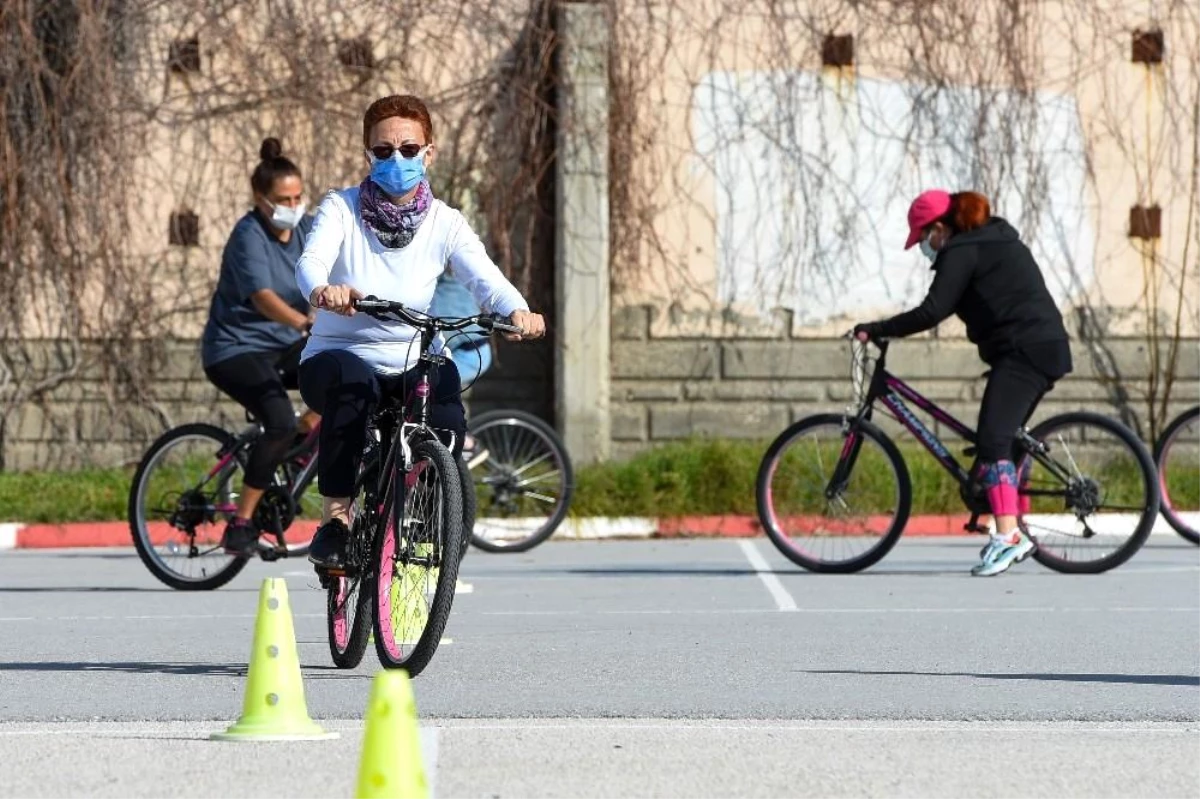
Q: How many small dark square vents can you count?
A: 6